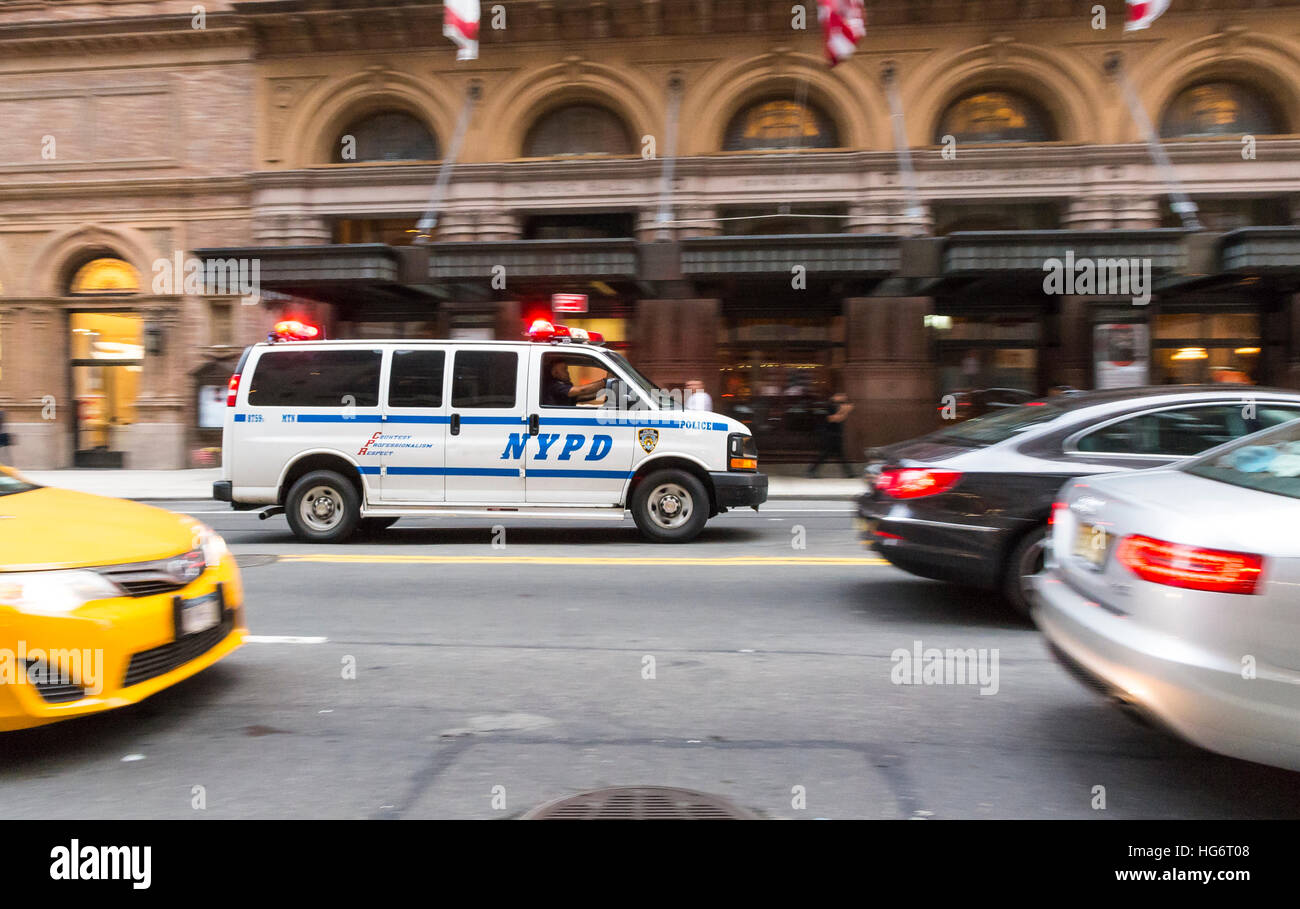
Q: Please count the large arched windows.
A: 5